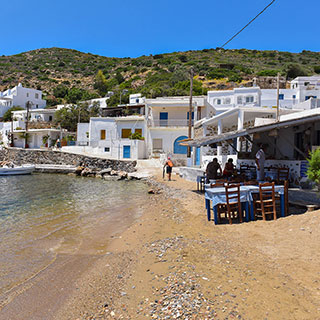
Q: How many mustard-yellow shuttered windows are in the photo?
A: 3